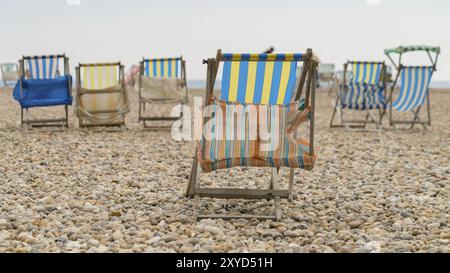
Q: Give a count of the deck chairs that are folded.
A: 0